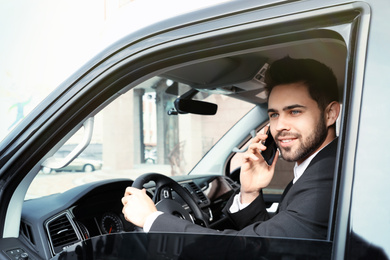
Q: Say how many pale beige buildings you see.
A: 1